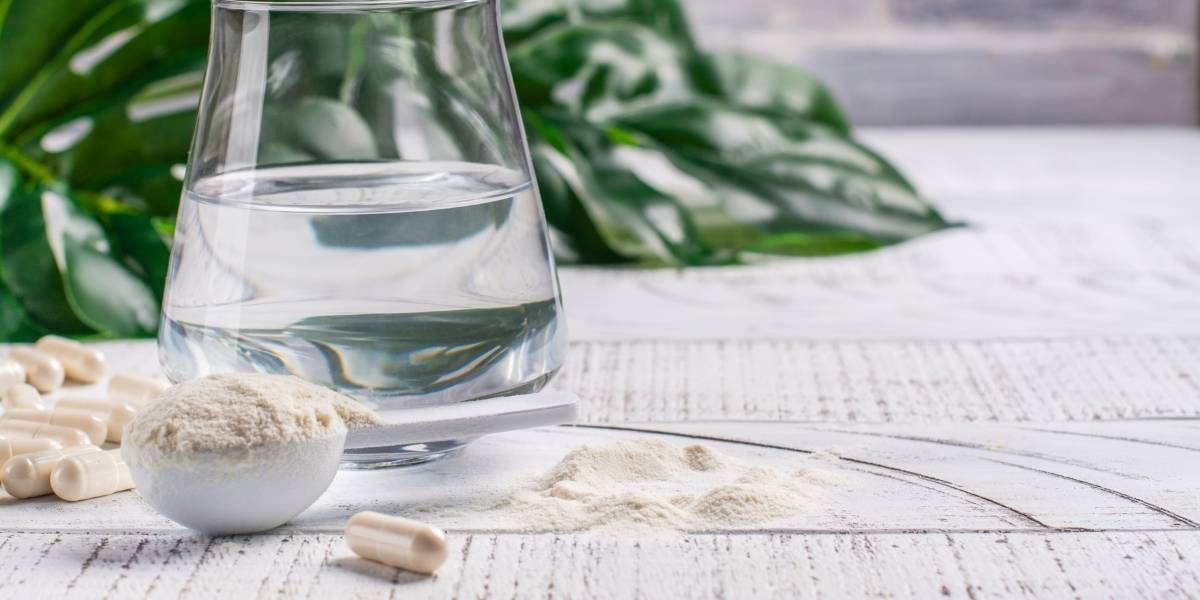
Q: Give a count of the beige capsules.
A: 12